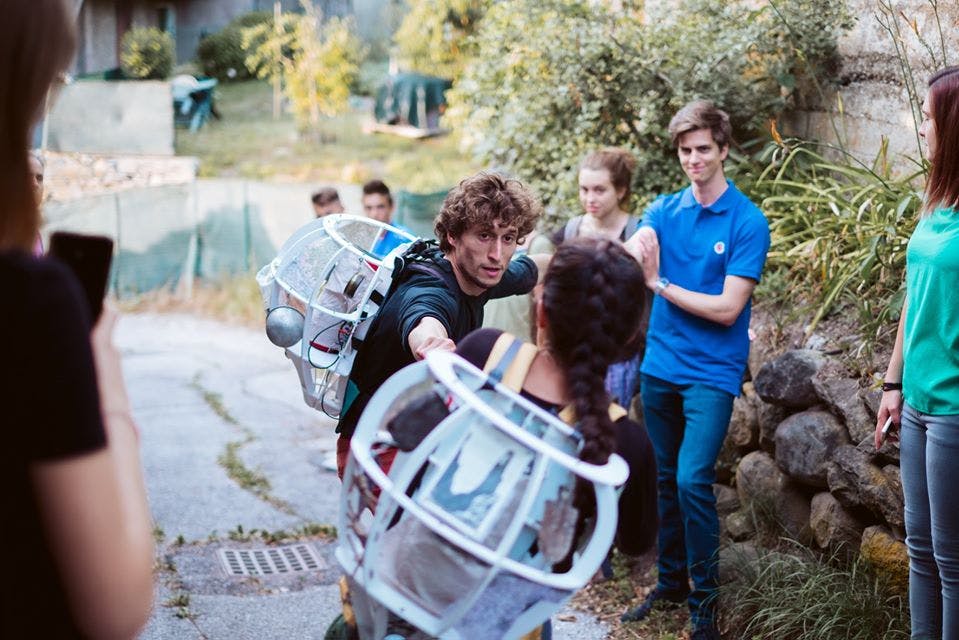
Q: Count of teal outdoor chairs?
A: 1